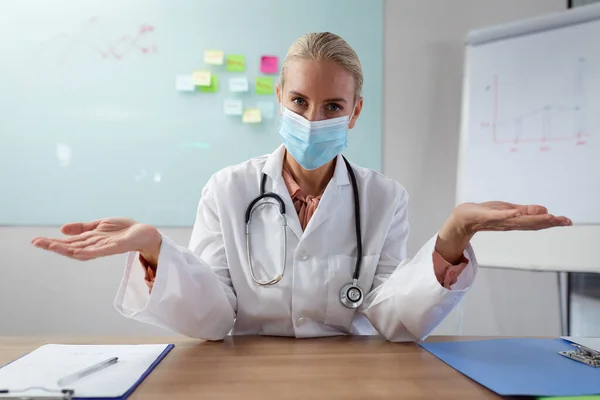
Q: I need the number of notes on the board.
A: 11